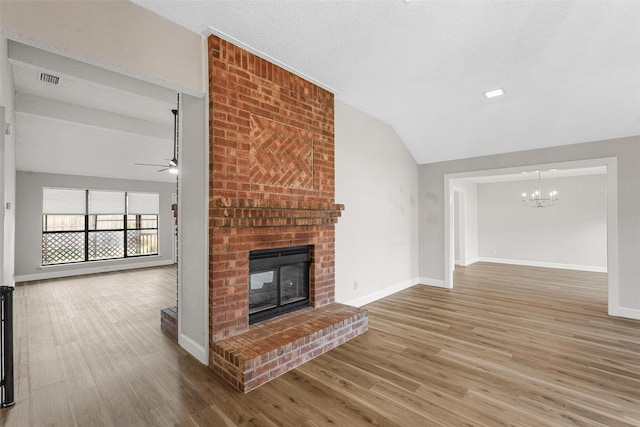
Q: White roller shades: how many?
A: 3